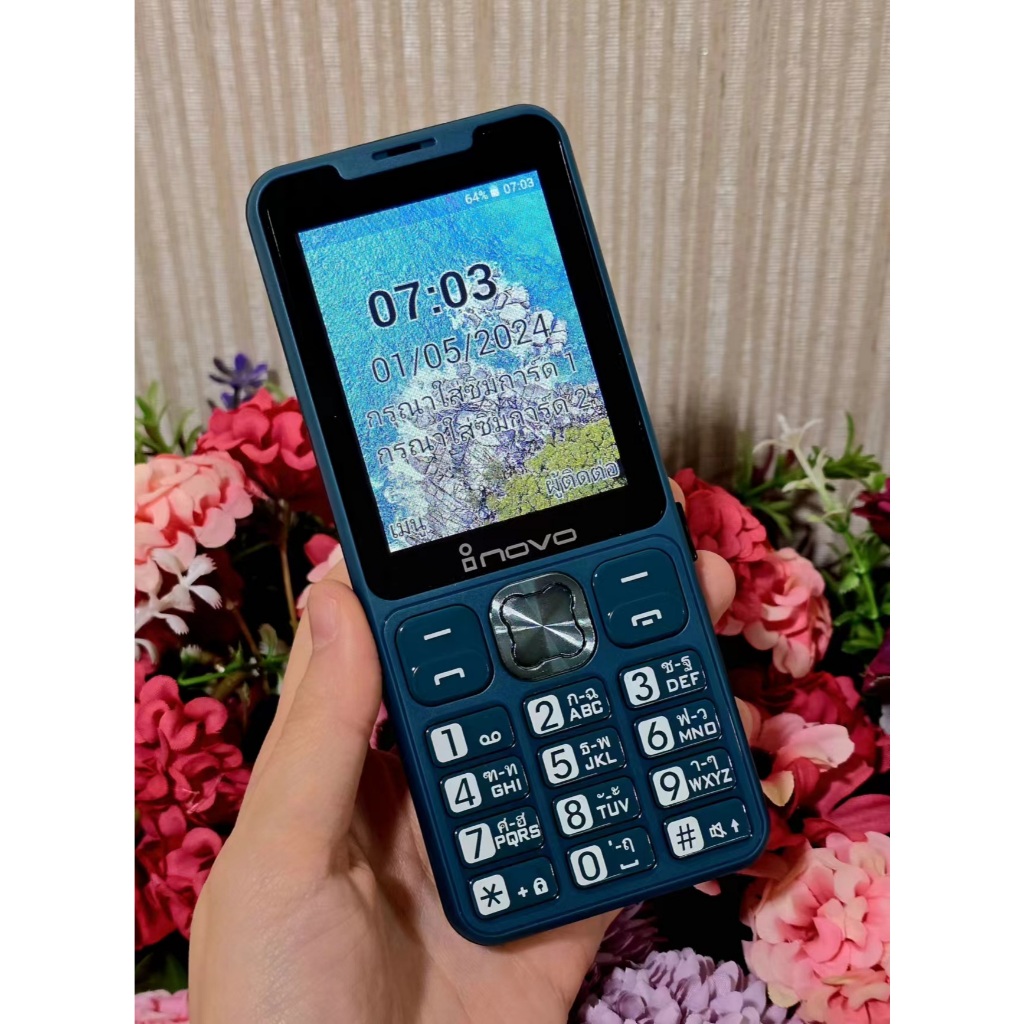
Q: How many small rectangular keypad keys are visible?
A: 12